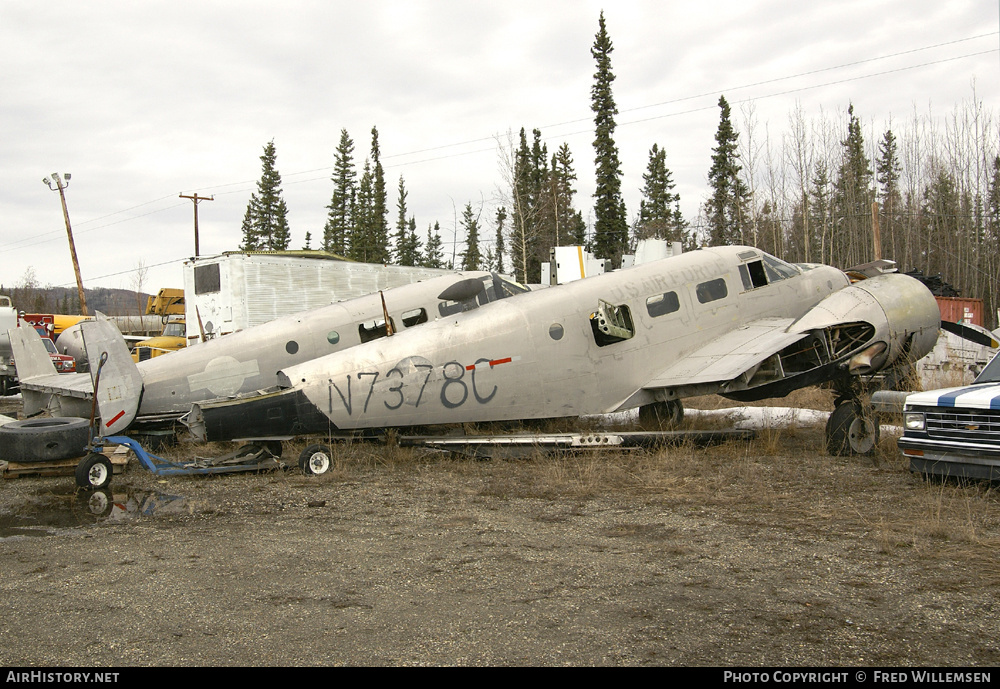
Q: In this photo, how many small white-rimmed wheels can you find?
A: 2